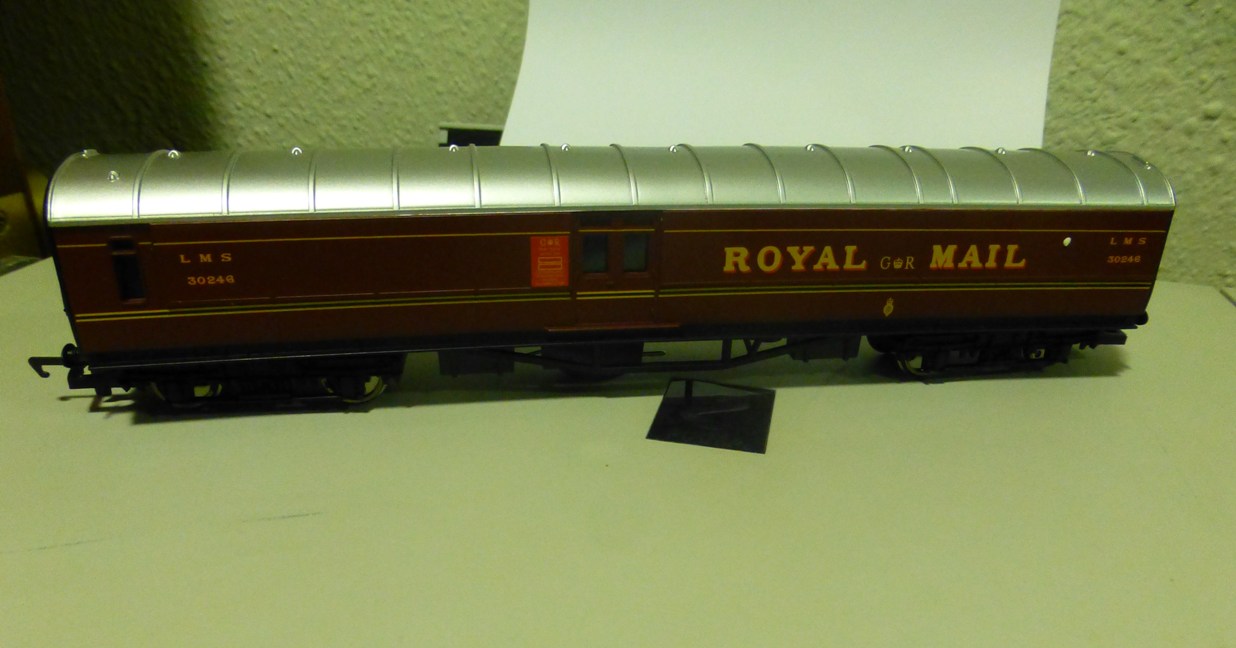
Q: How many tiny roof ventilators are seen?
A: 12